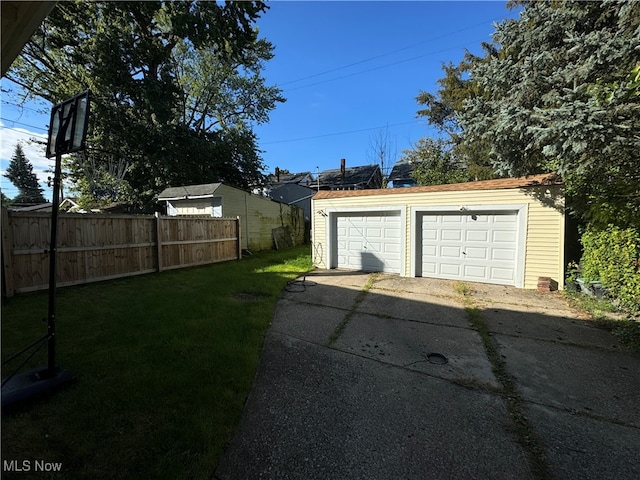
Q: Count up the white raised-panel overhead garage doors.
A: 2